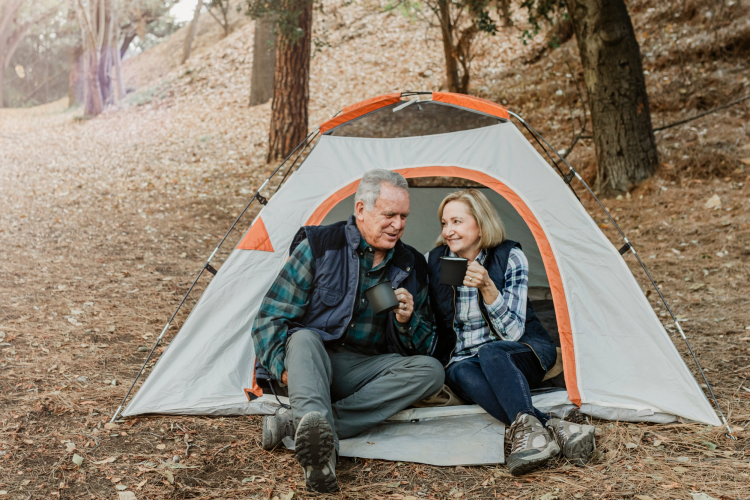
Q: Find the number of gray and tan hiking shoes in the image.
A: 4